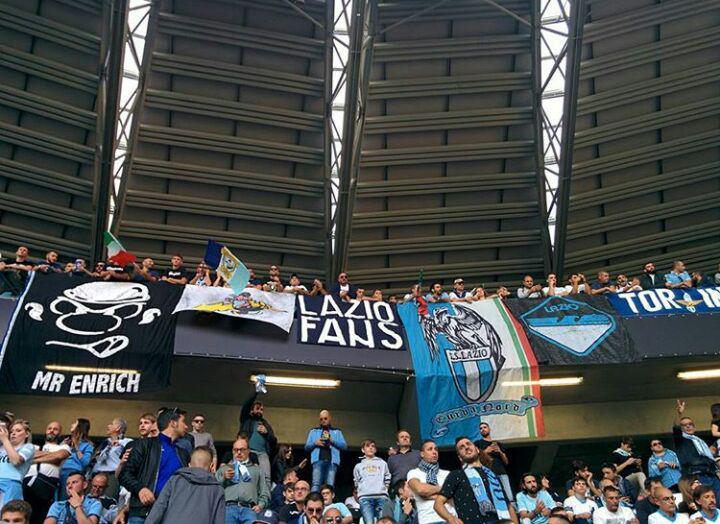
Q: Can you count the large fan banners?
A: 6